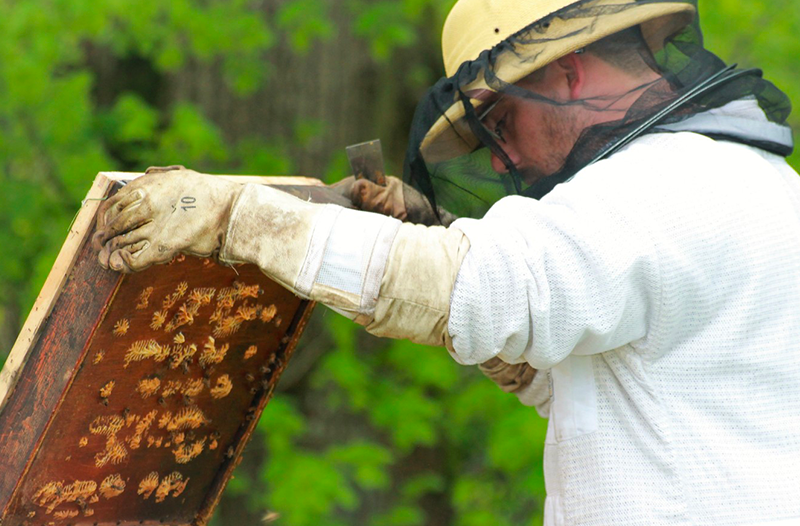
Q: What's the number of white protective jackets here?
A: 1